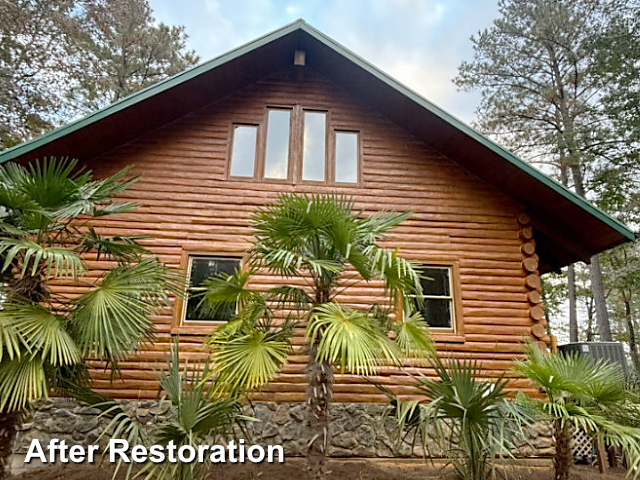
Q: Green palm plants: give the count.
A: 5